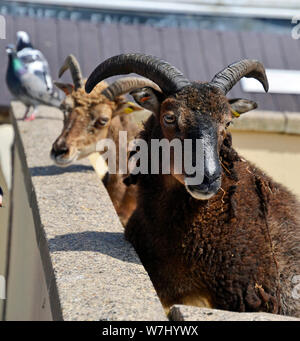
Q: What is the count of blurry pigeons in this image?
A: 2